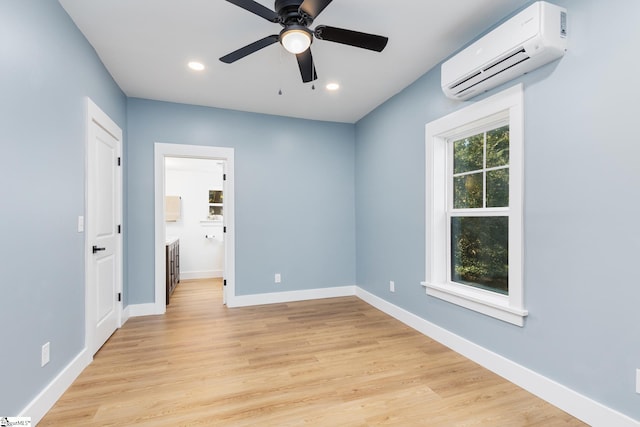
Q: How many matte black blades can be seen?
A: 5